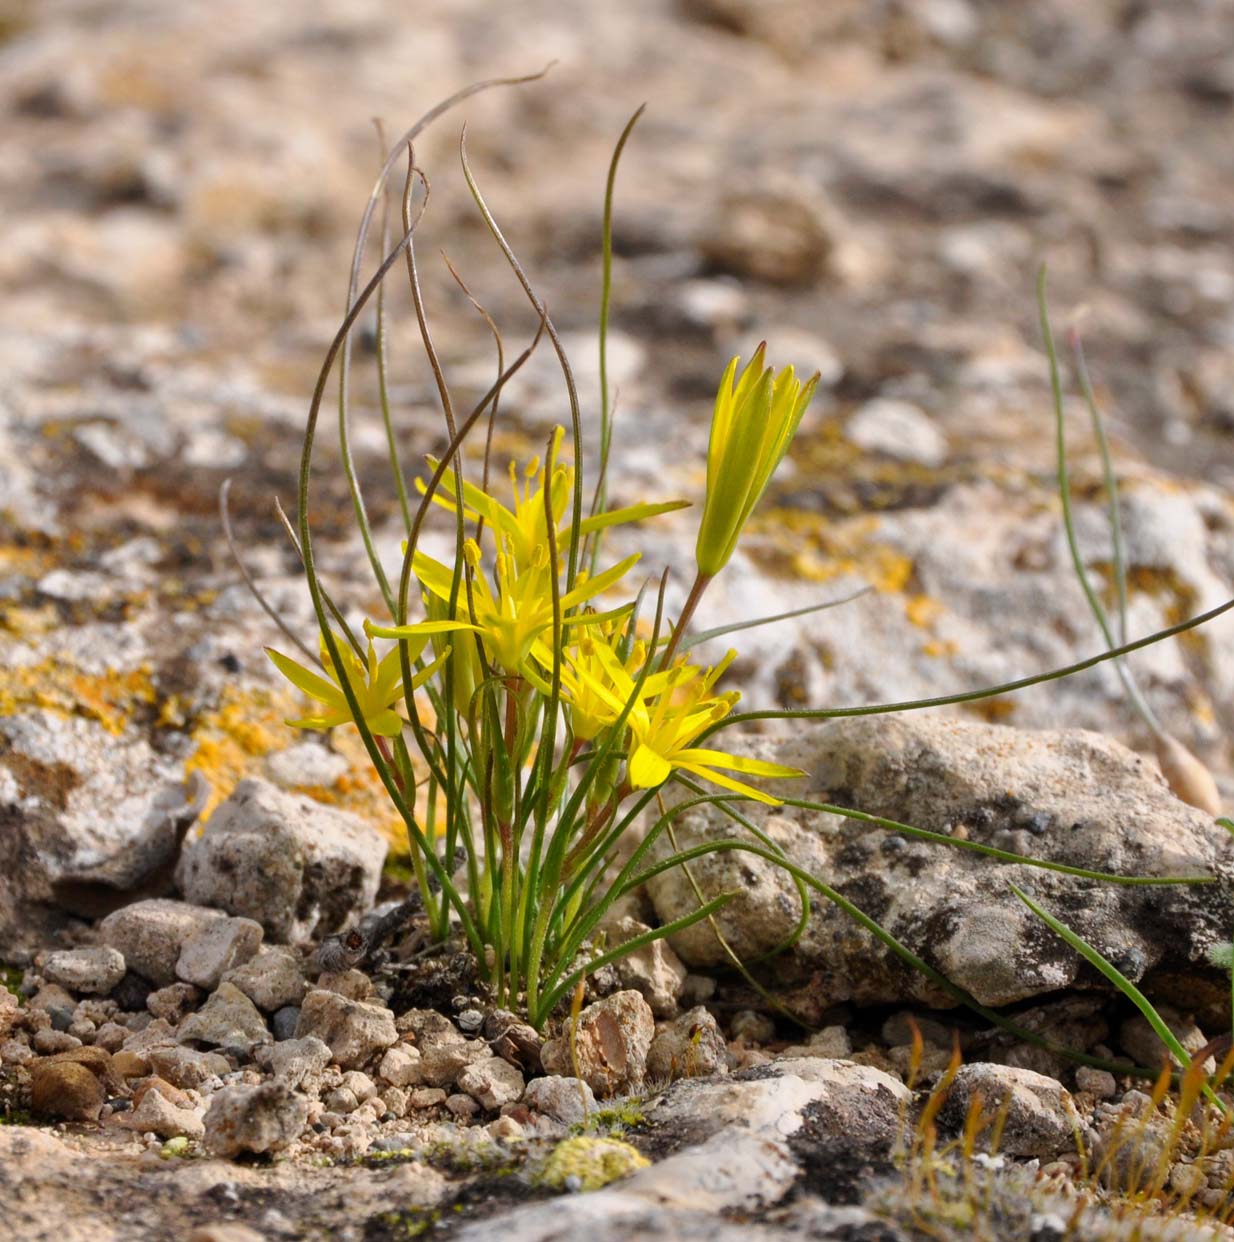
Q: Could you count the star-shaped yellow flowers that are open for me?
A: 5